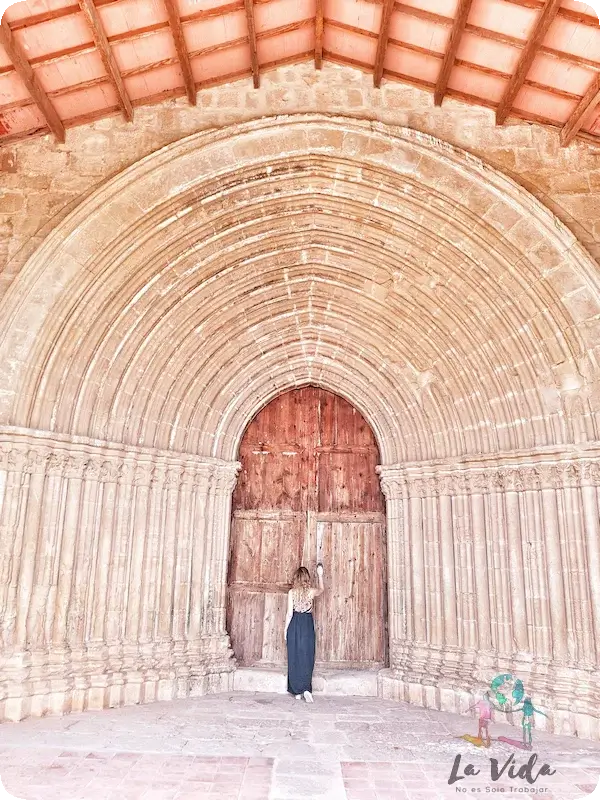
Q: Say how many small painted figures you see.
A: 2